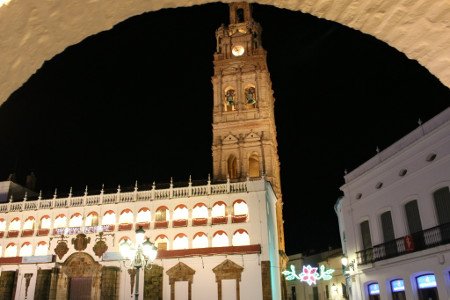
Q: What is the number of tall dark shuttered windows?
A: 4